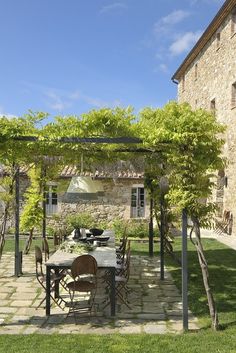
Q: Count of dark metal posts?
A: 5